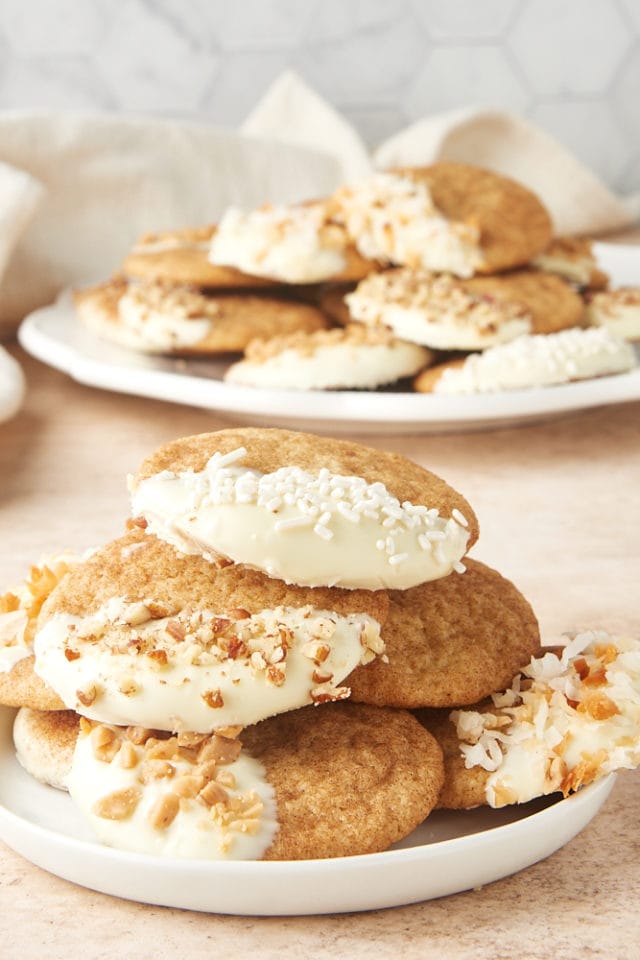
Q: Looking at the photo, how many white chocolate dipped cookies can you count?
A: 14